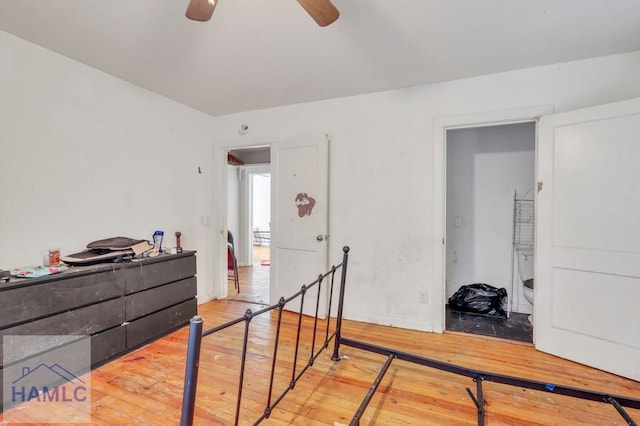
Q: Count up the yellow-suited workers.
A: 0